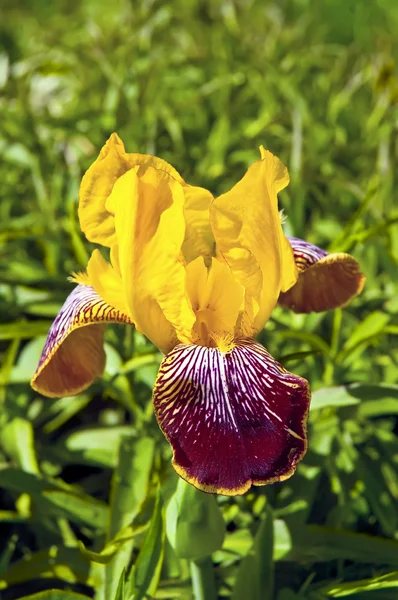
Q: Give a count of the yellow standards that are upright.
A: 3